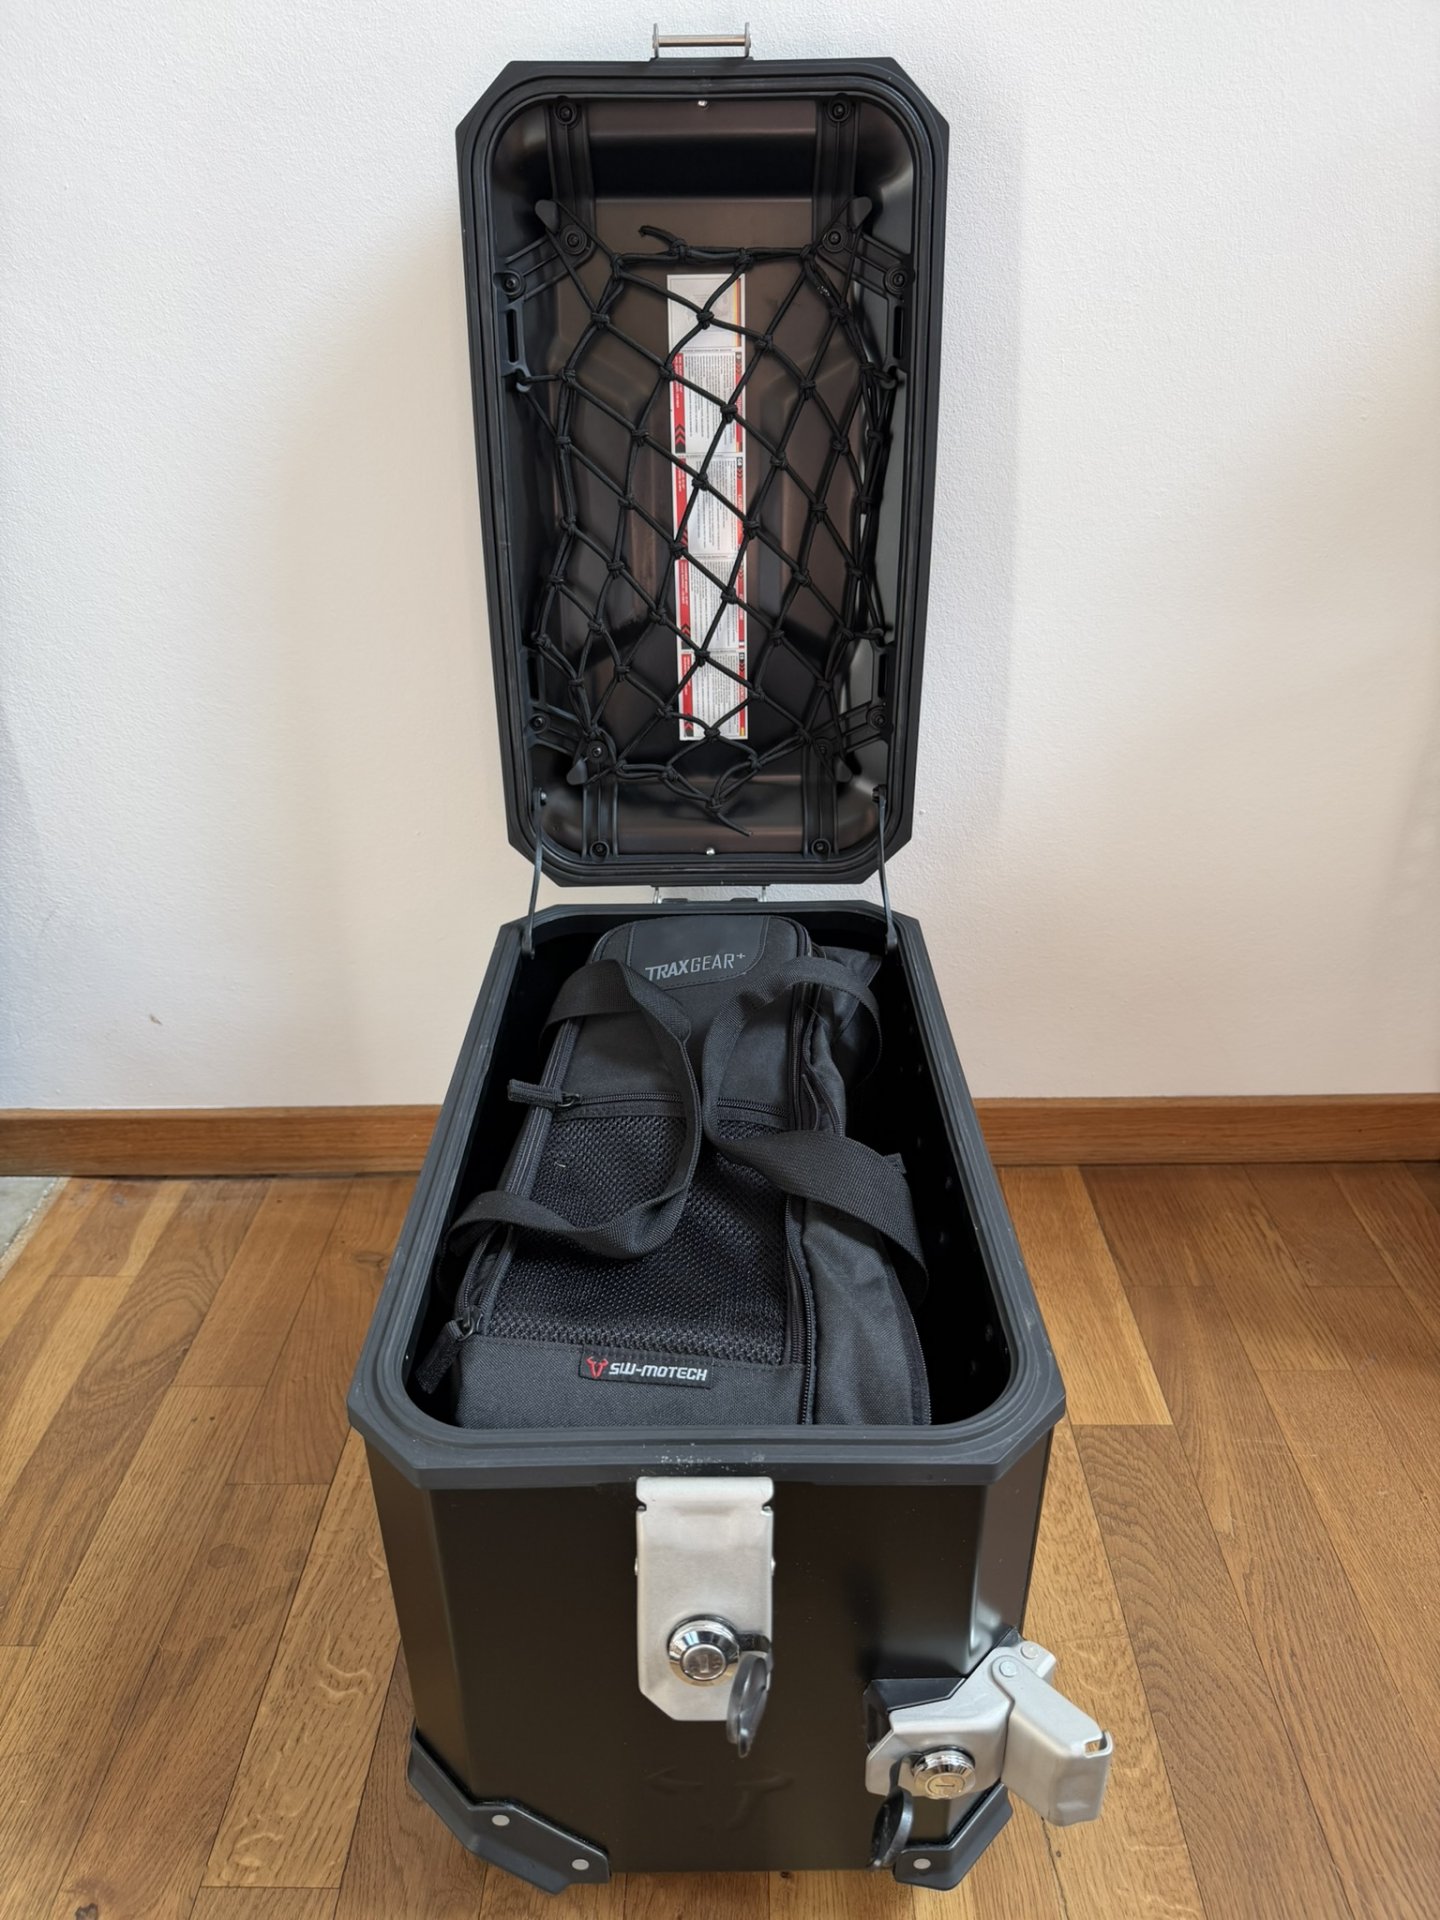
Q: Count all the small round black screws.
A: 12